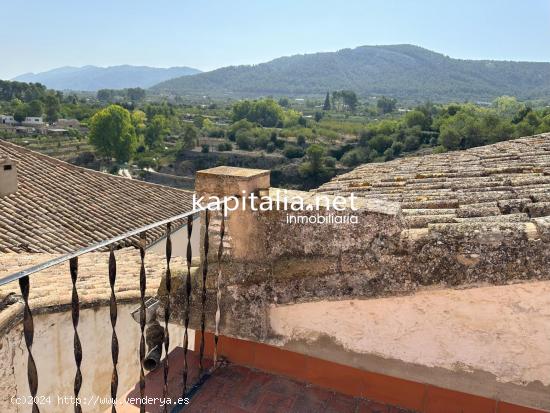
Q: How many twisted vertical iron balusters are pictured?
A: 8